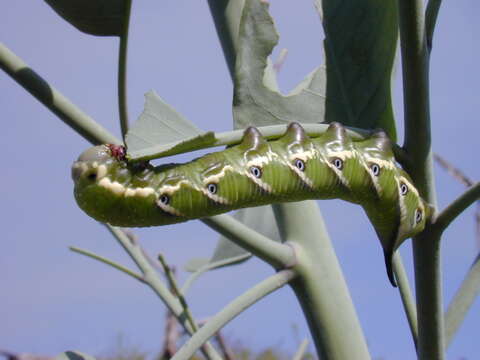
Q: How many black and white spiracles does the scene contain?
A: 8